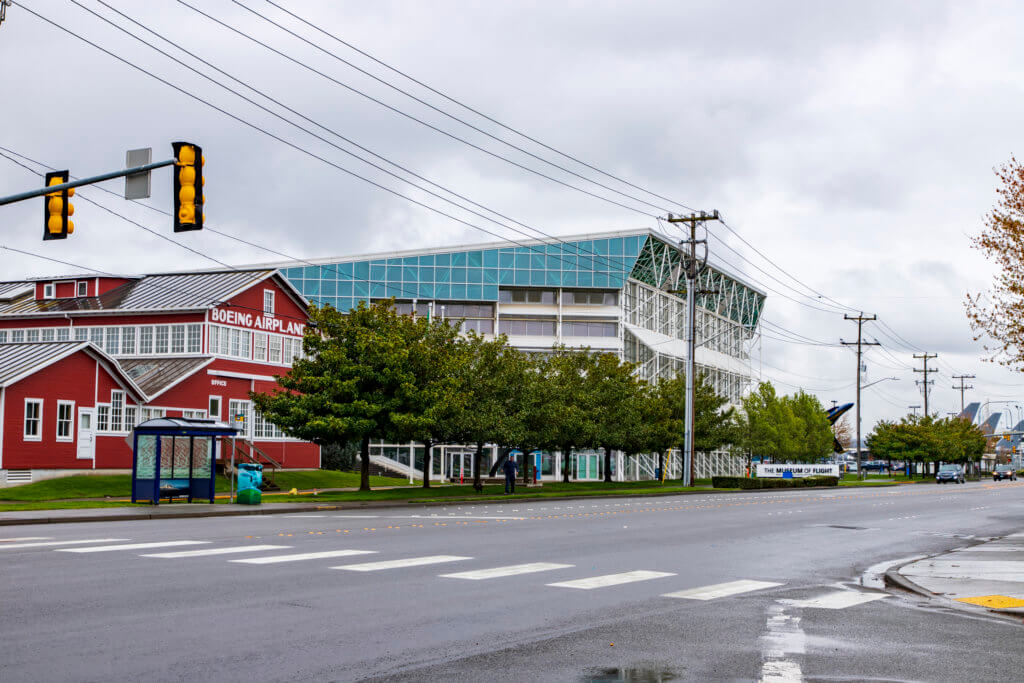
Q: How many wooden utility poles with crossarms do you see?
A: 4